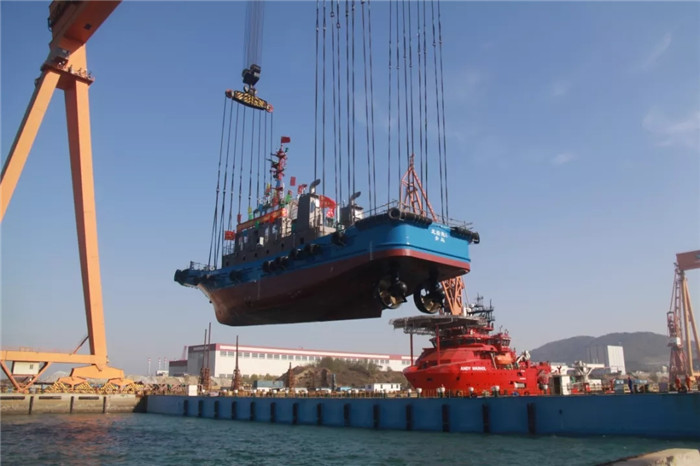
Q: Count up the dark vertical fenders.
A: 14